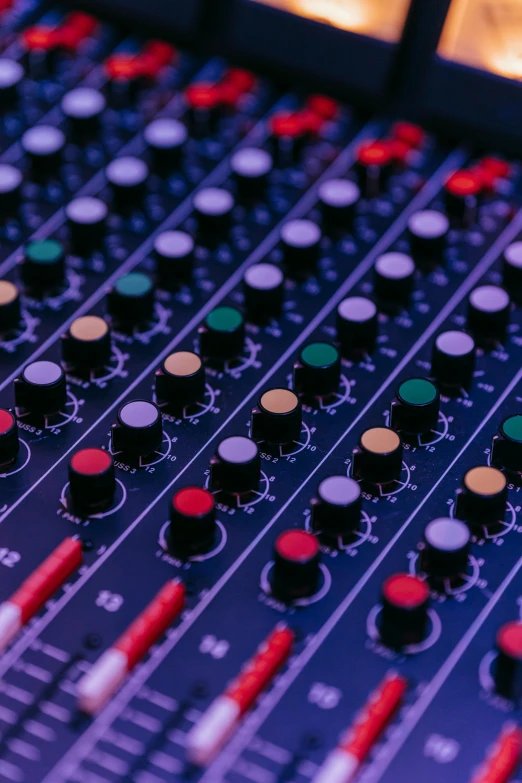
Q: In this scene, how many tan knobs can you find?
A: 6